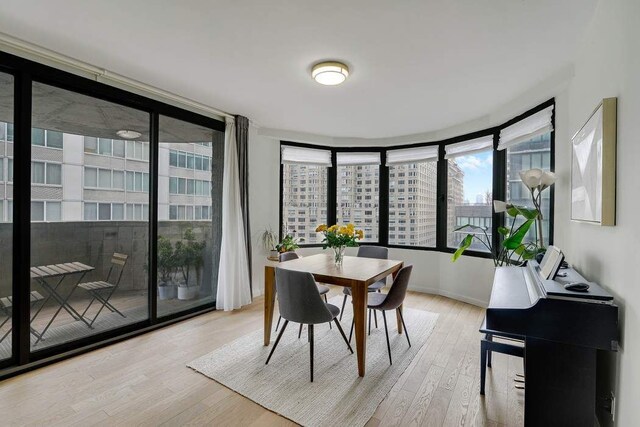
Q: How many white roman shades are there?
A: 5